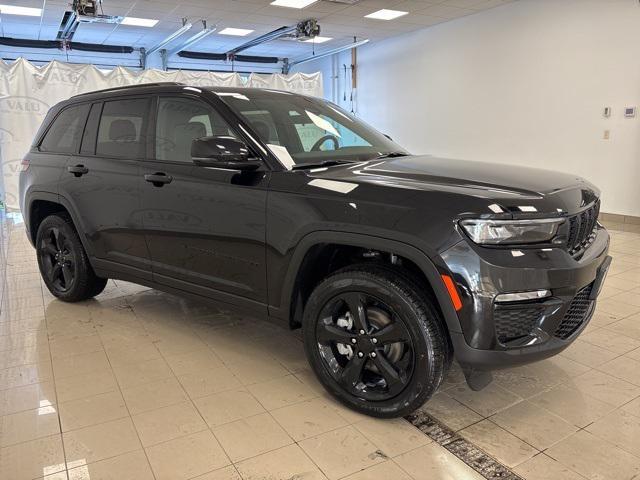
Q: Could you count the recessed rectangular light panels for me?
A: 6